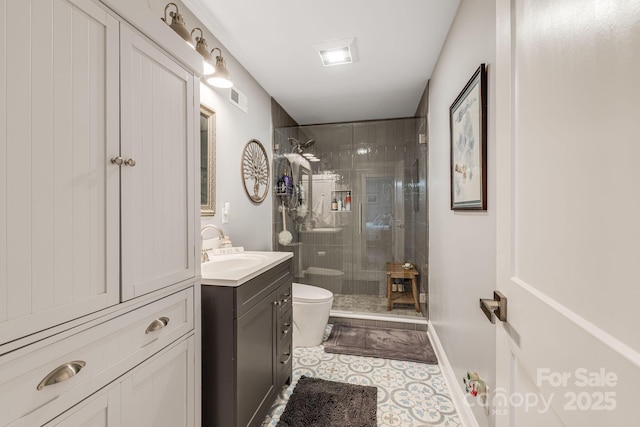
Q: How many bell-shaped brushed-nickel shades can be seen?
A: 3